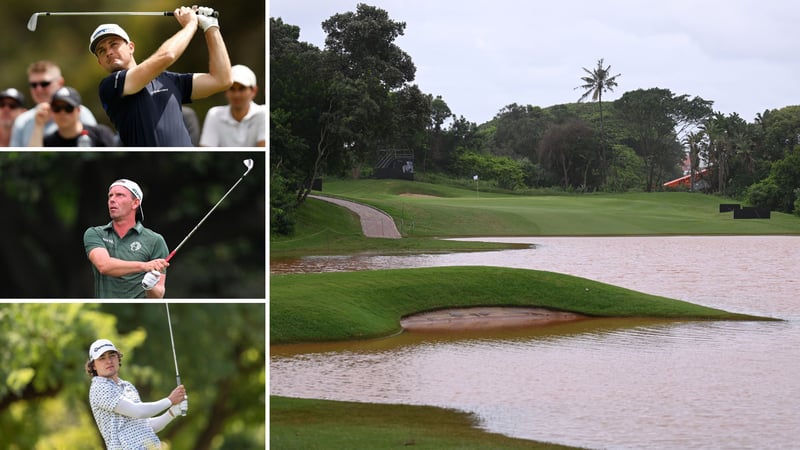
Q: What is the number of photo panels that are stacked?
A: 3